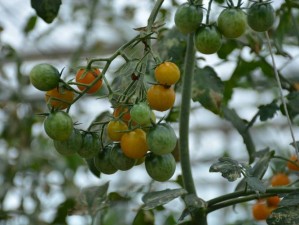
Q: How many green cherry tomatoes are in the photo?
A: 13